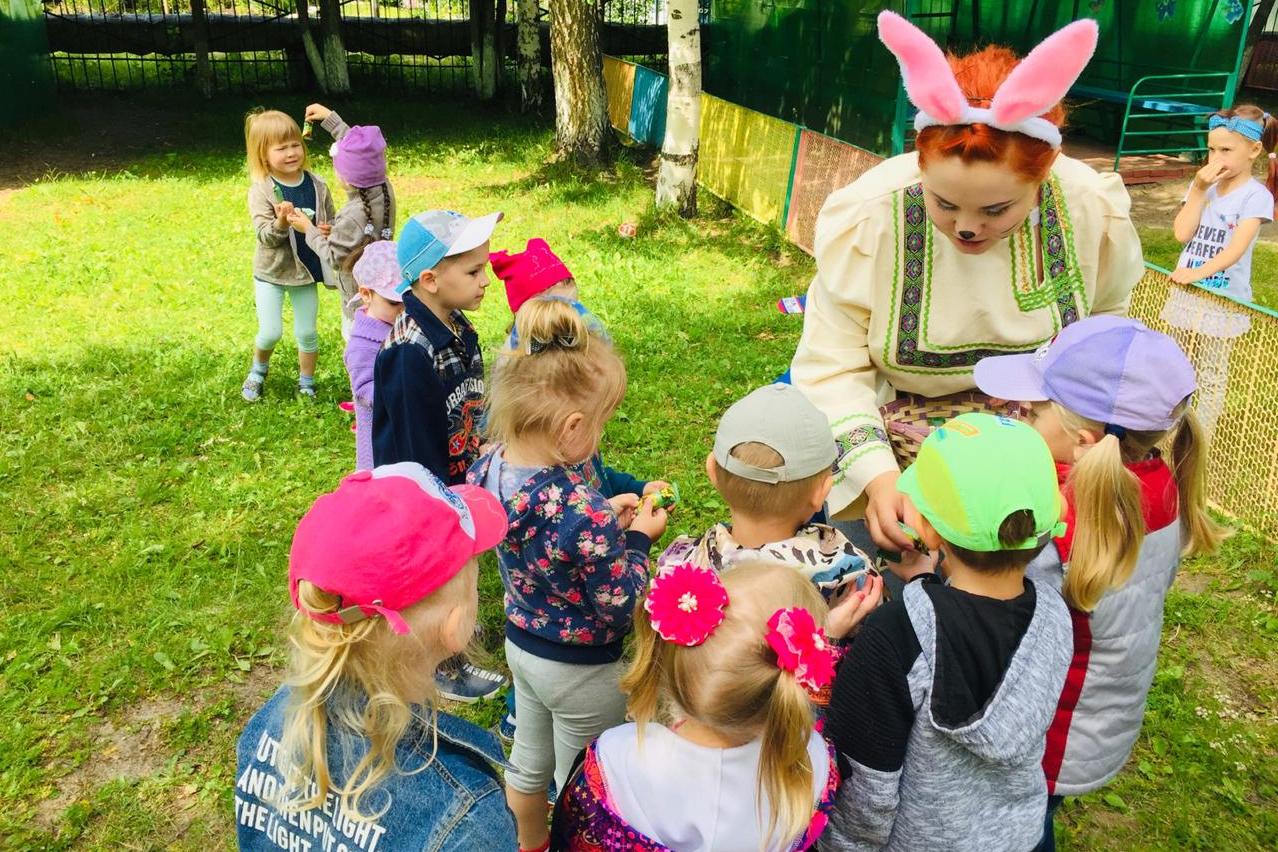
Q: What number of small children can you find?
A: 12